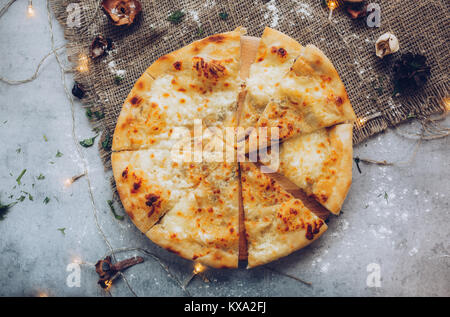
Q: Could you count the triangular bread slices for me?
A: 8